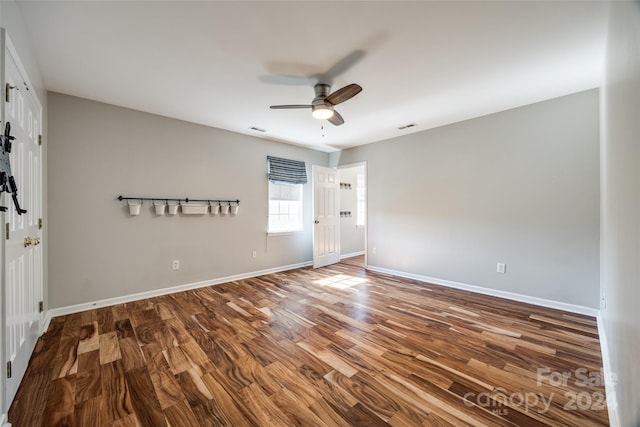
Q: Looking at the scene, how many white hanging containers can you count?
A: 7